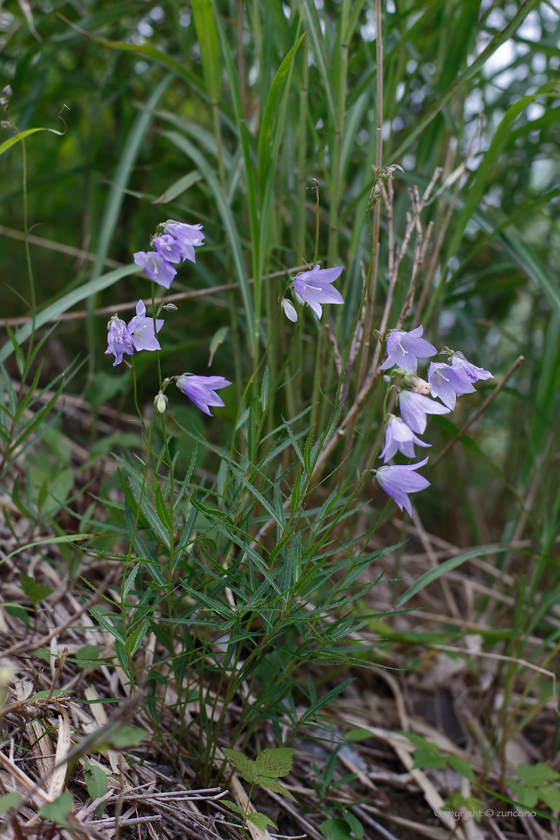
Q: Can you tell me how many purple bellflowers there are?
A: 13